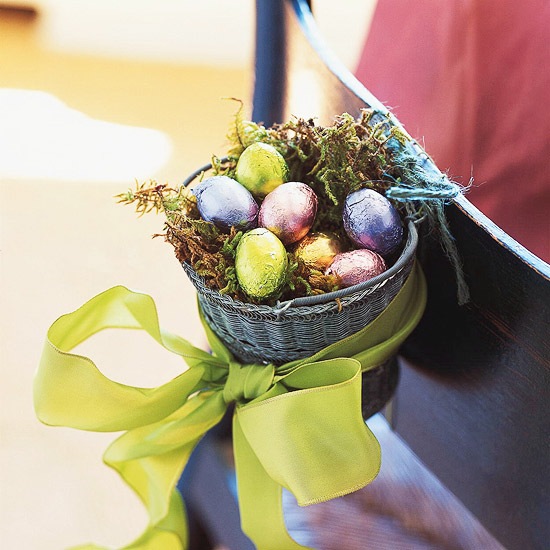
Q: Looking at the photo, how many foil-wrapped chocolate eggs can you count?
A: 7